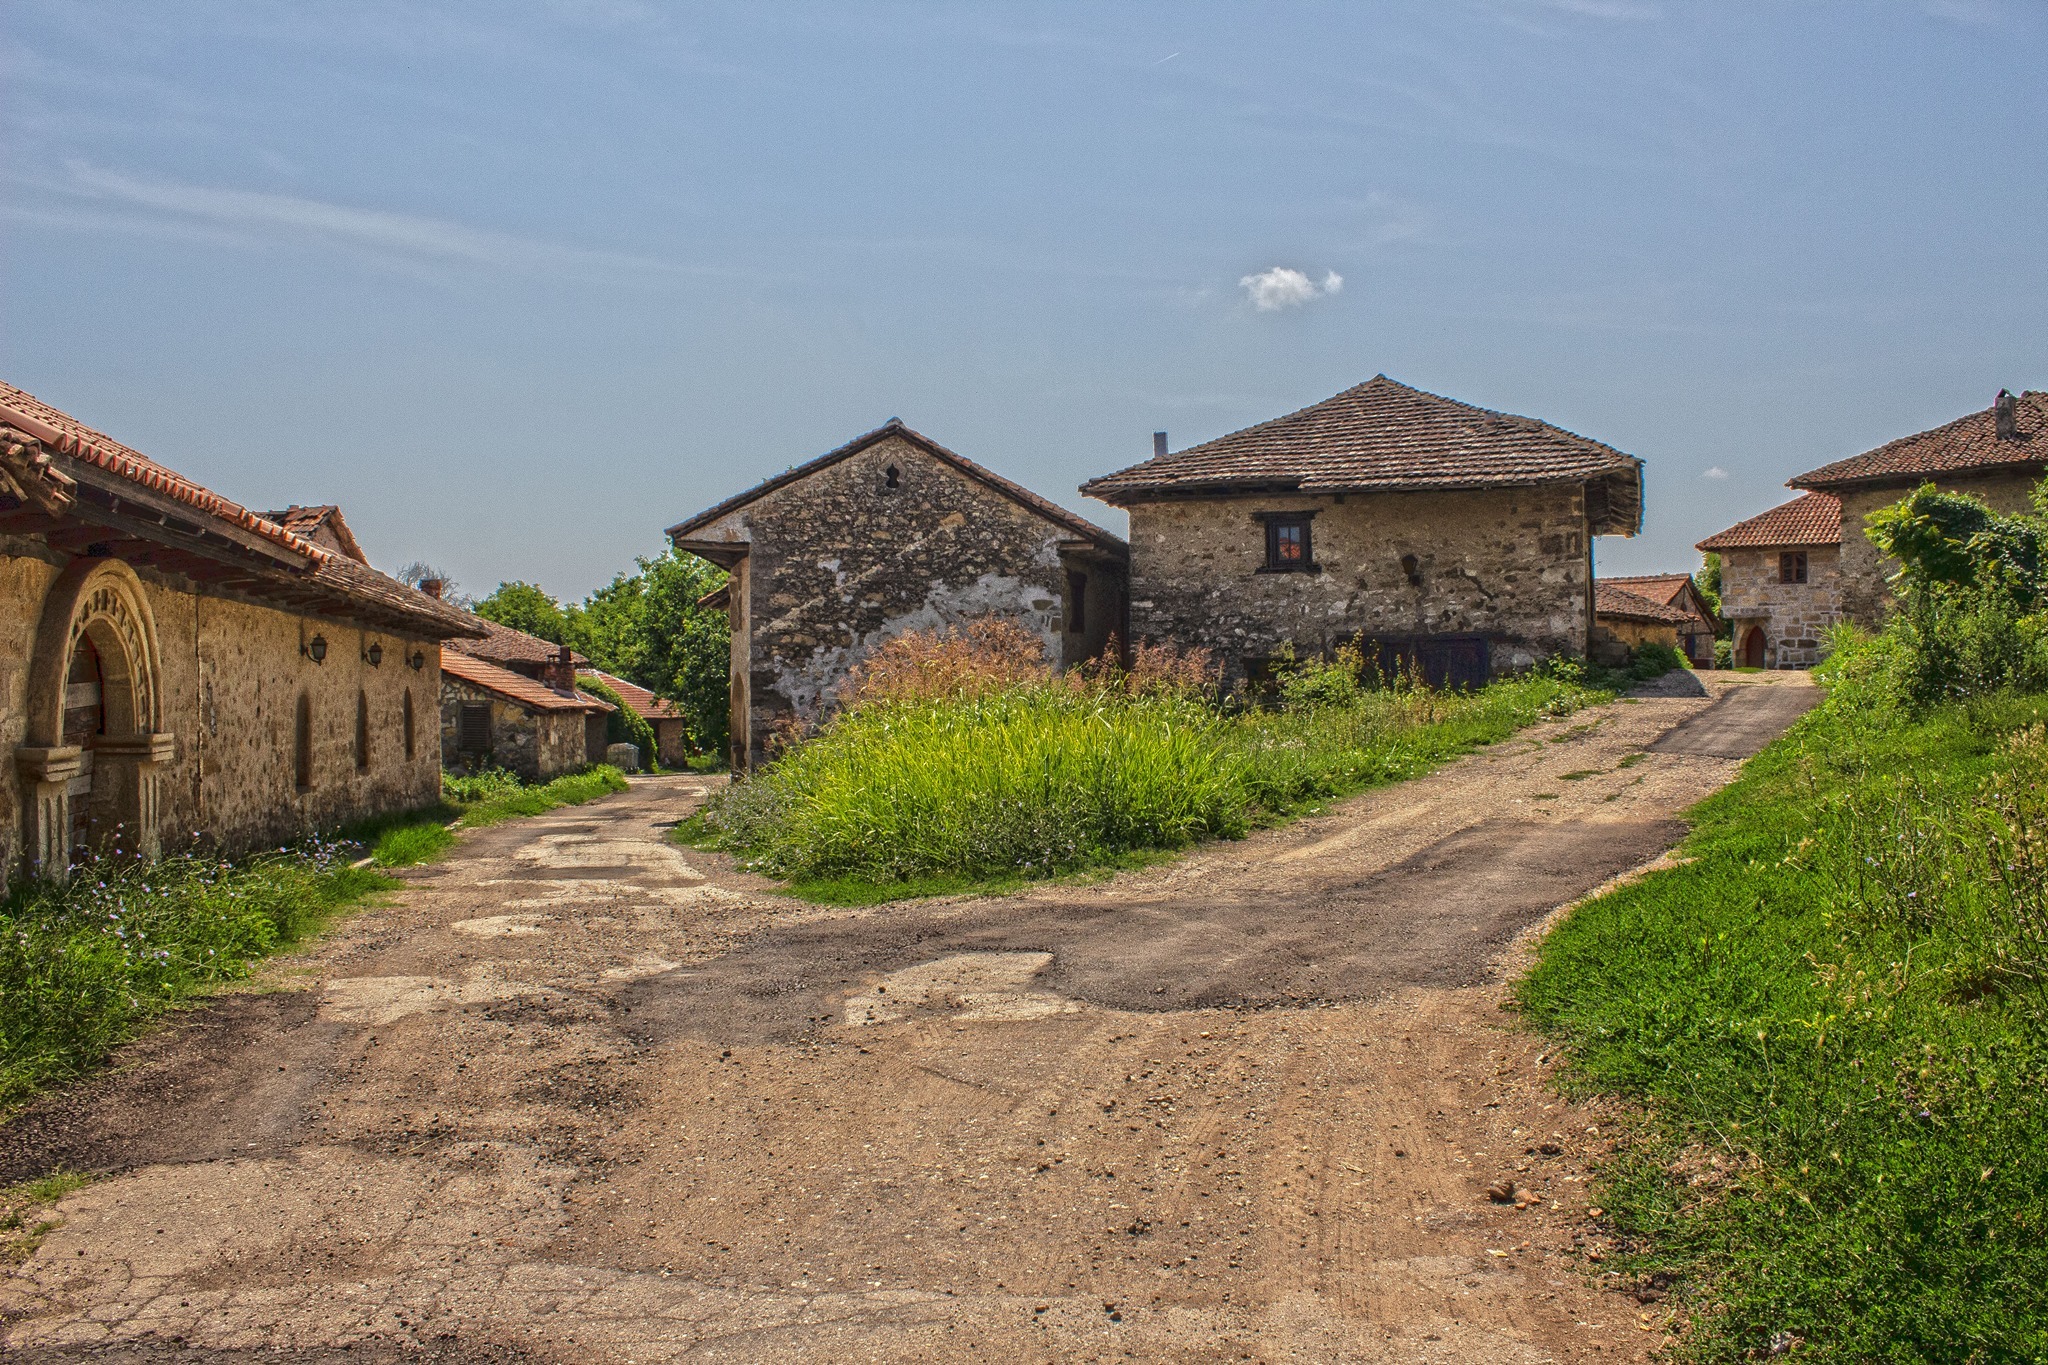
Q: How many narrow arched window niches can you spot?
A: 3